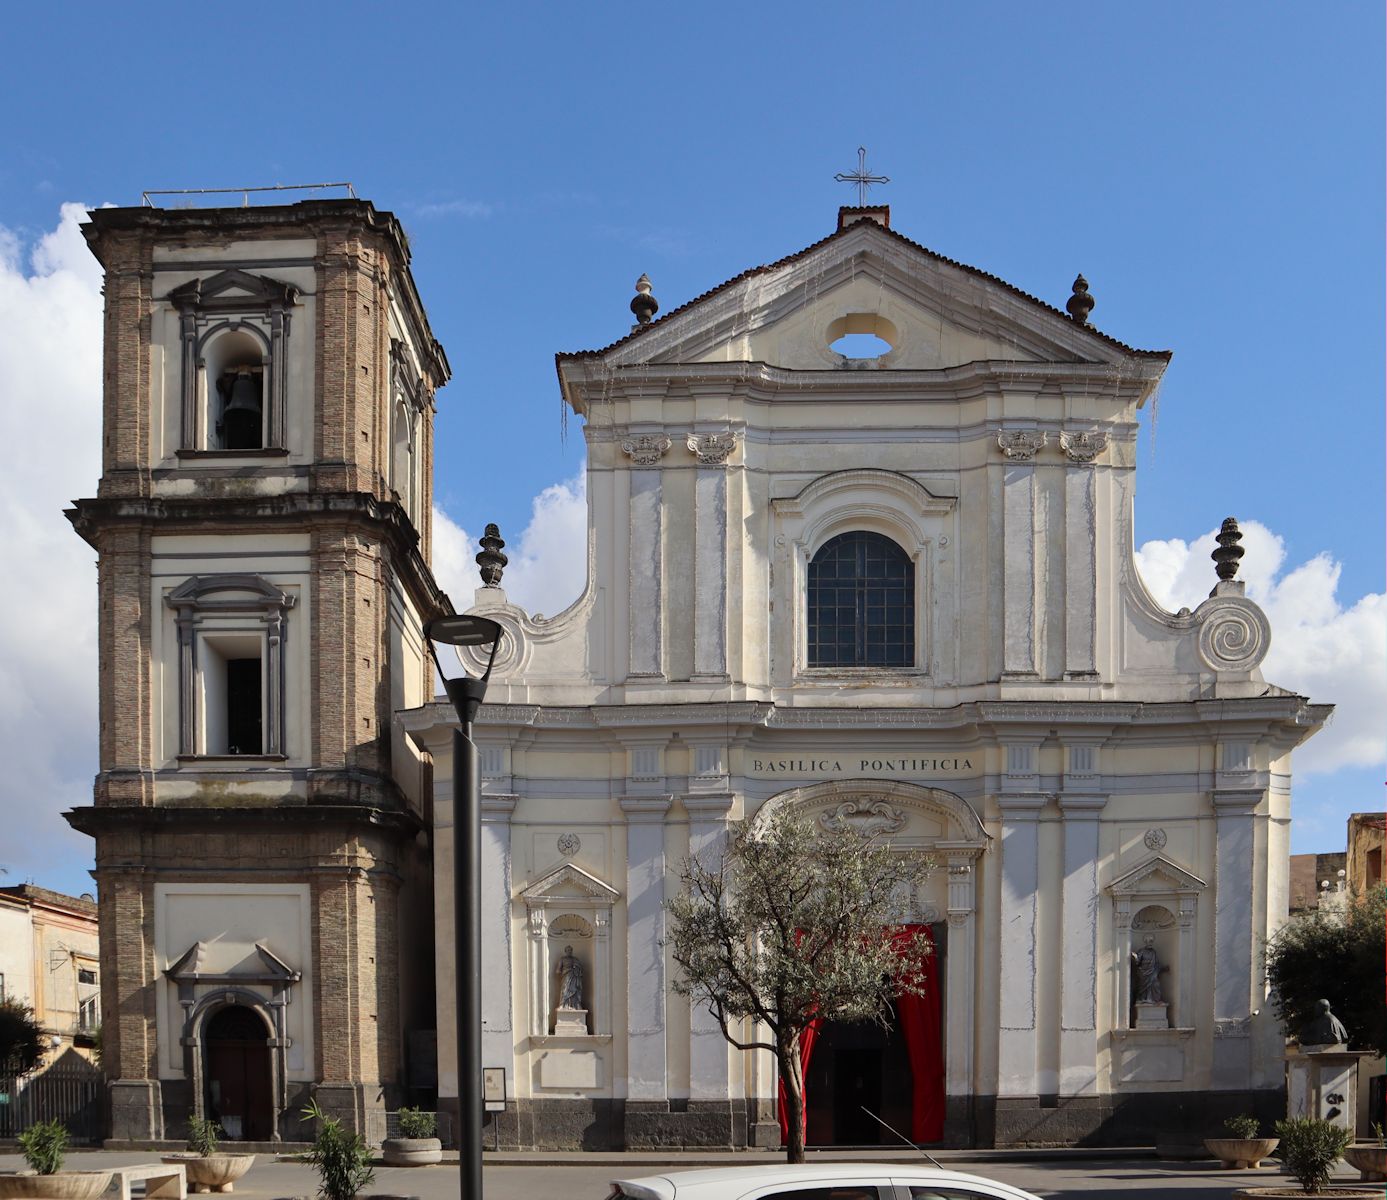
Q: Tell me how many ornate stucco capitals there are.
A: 4